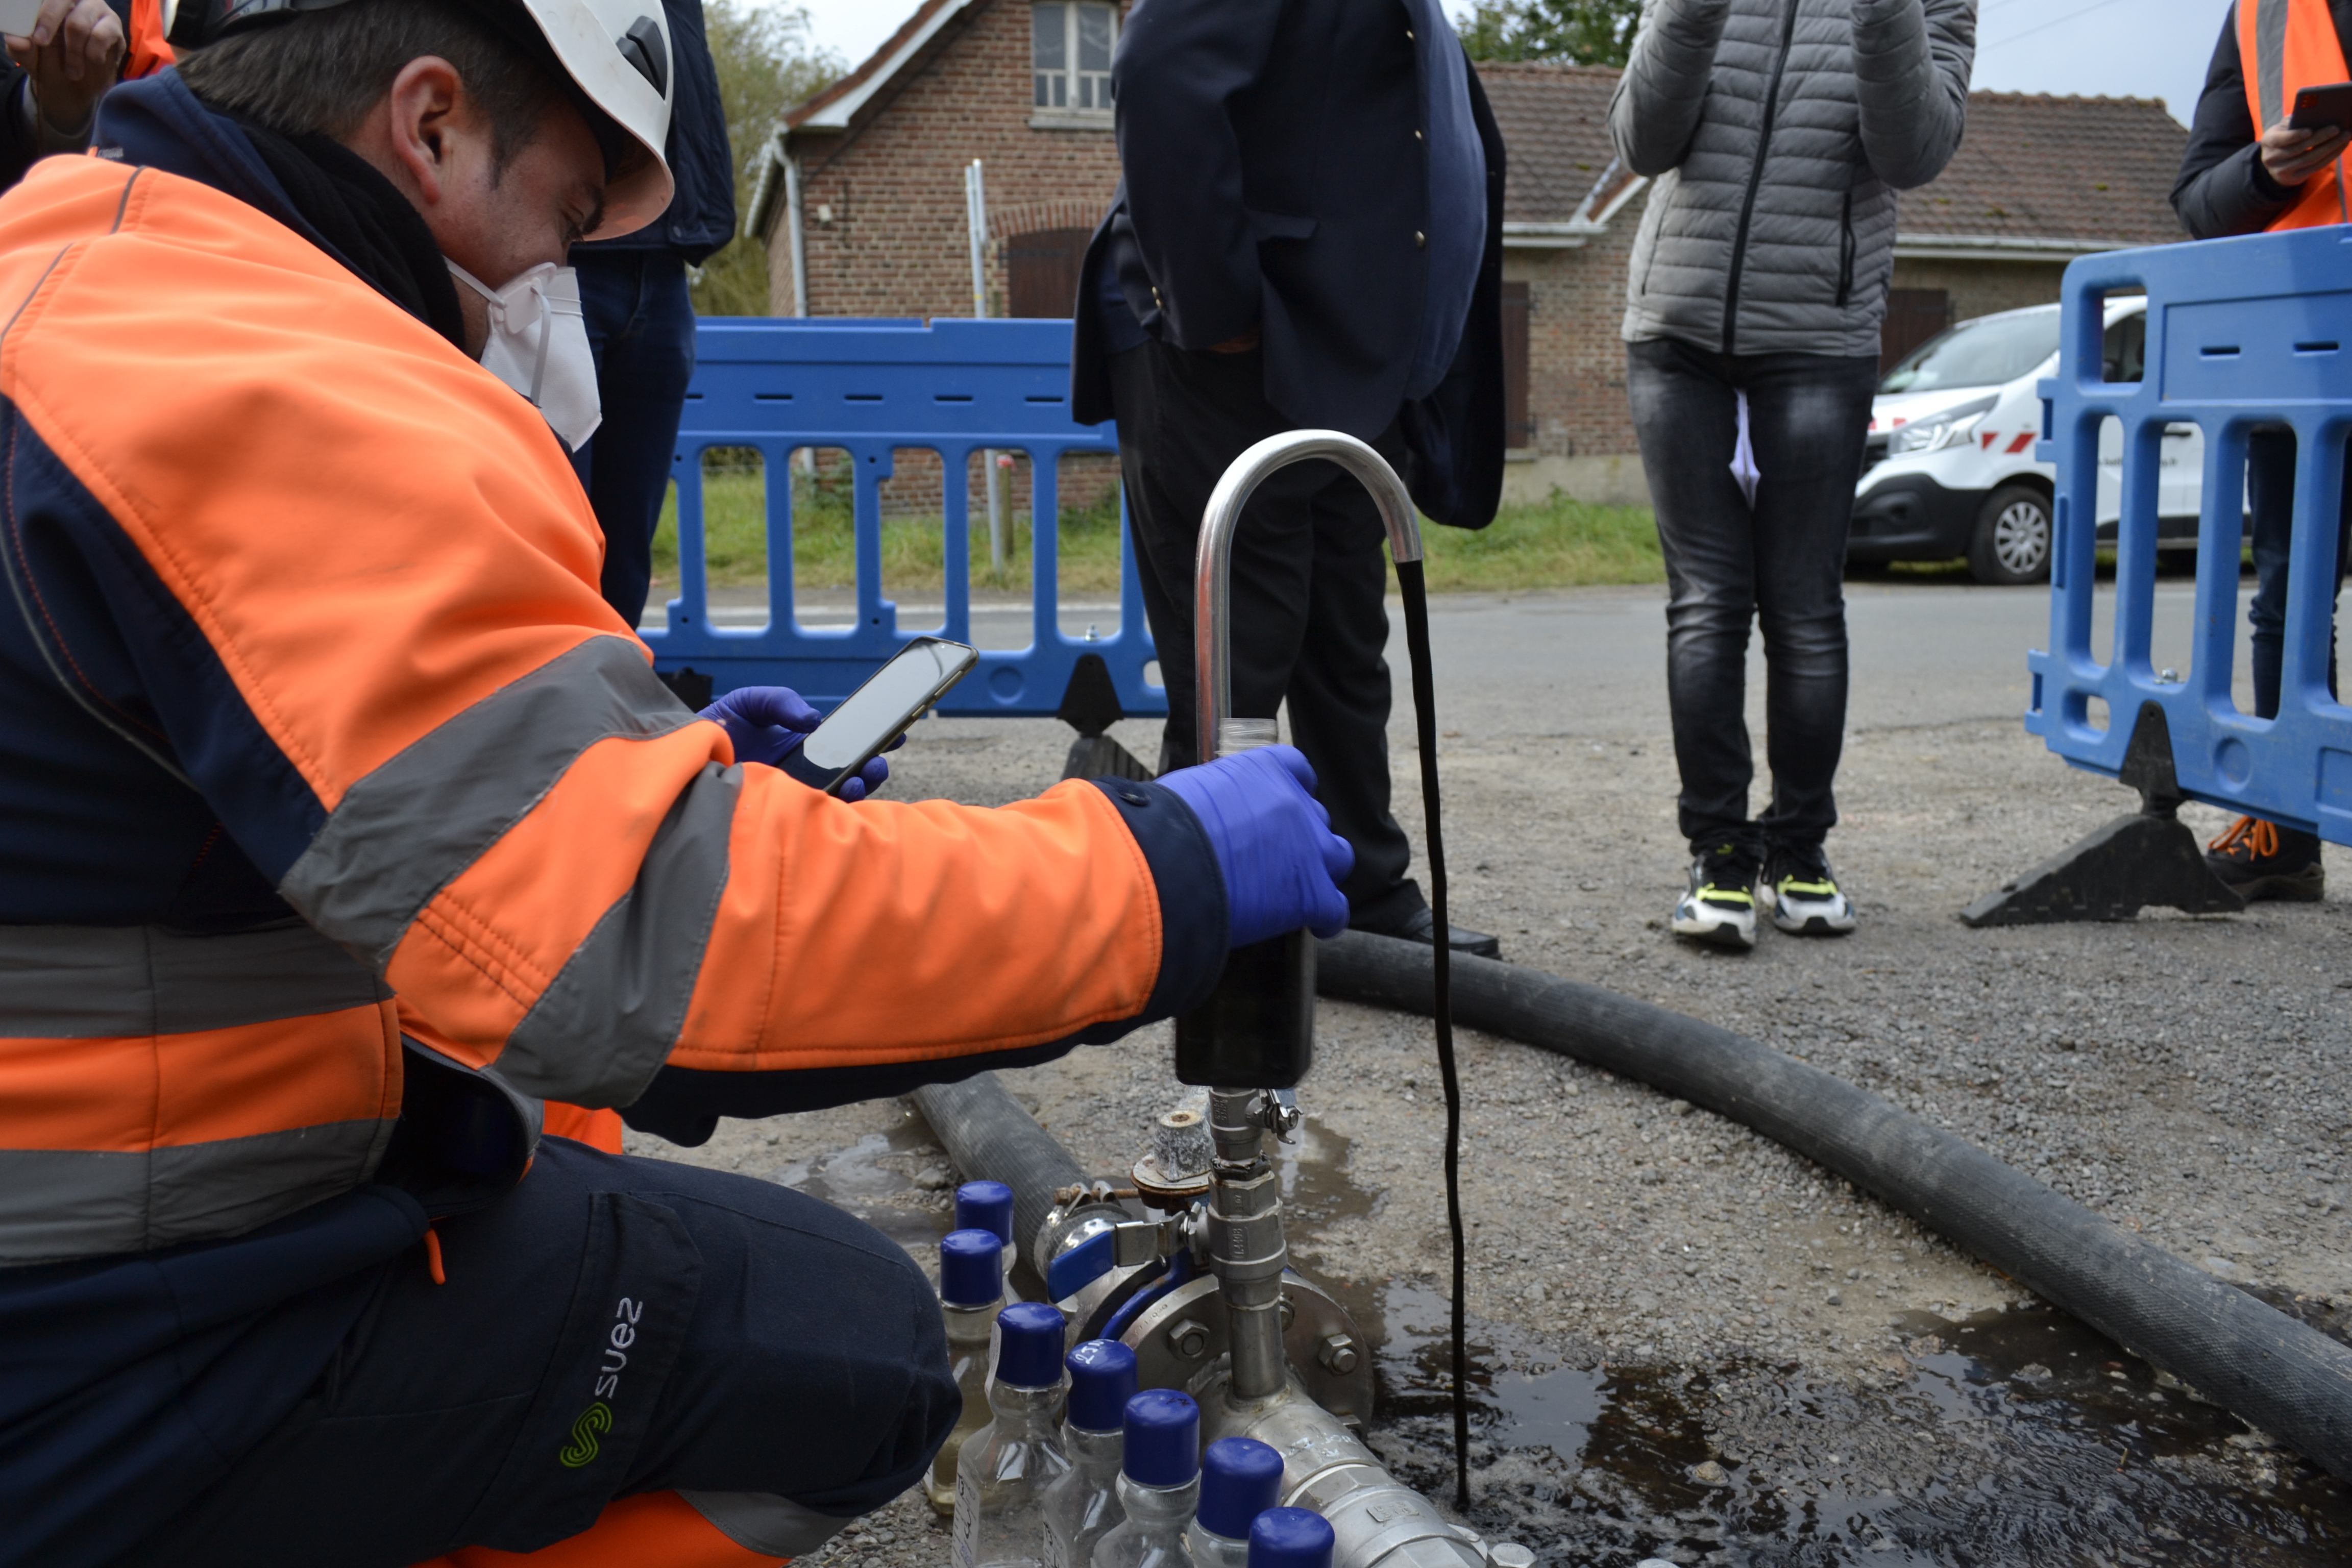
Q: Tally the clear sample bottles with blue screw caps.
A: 7